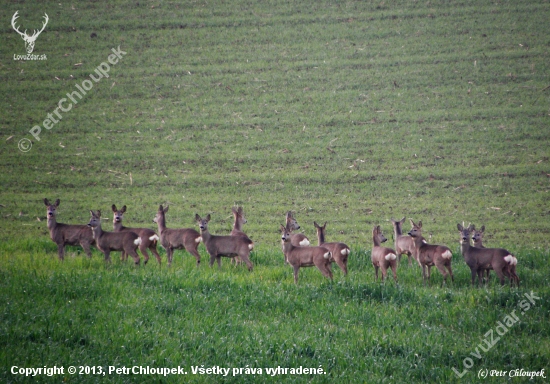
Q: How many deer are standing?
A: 14